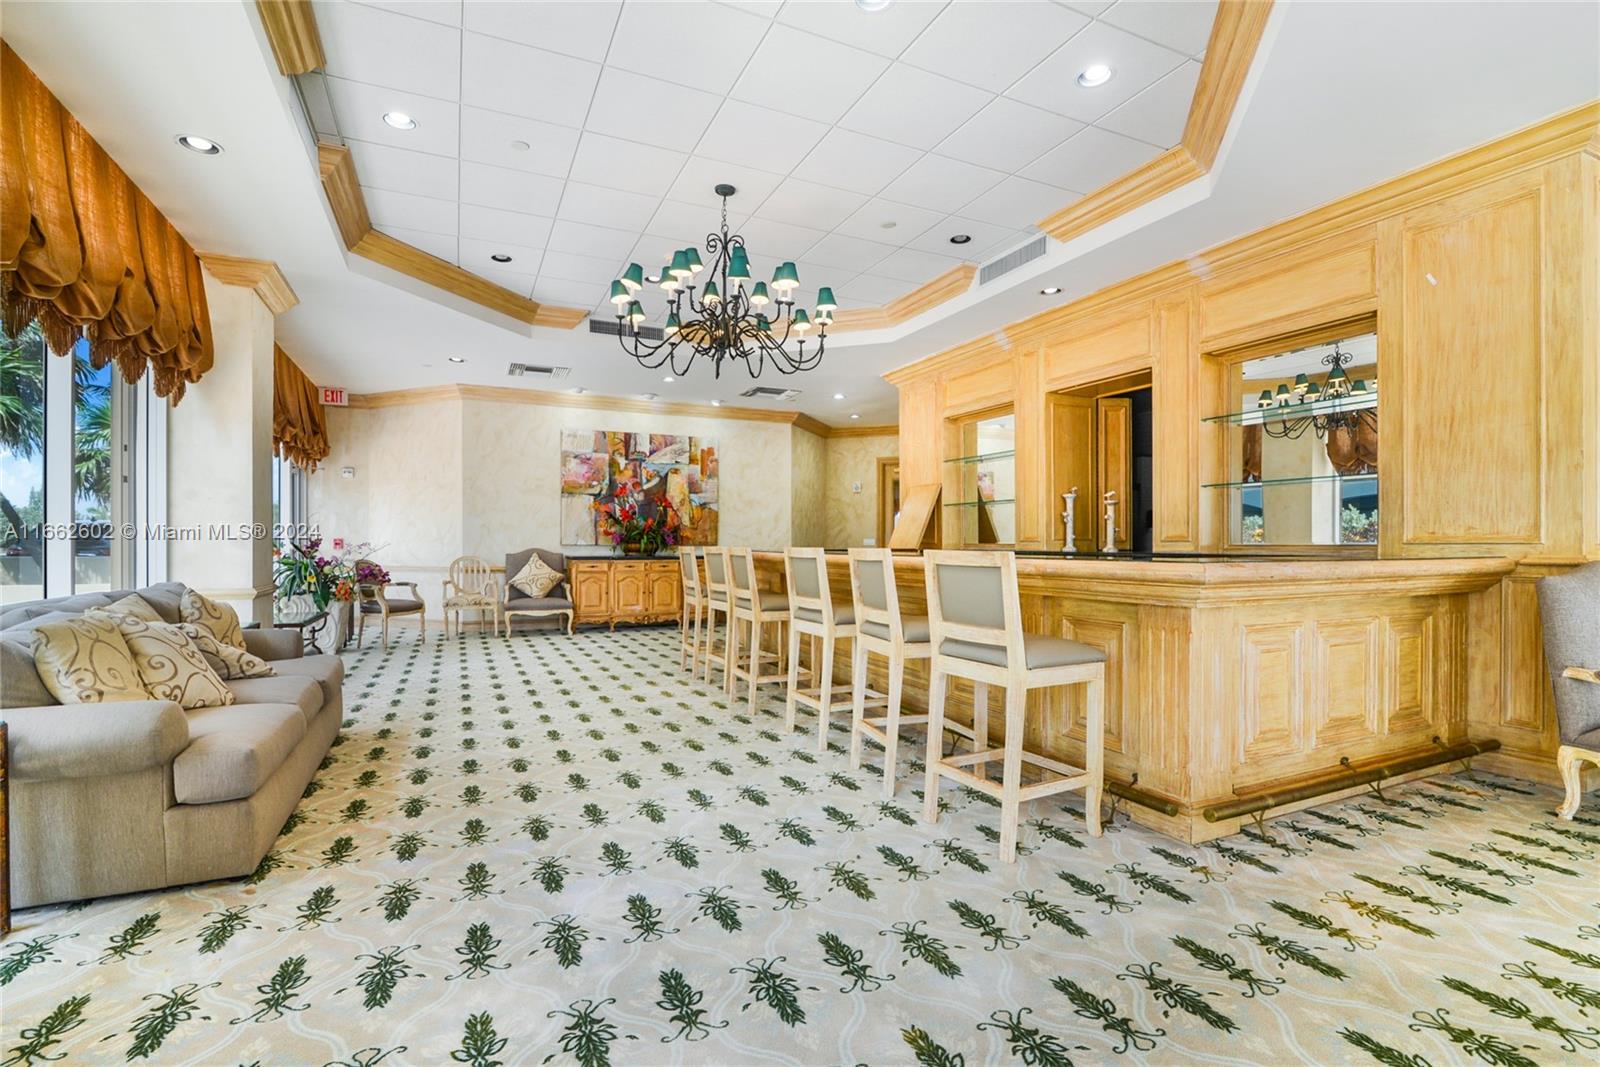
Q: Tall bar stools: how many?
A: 6